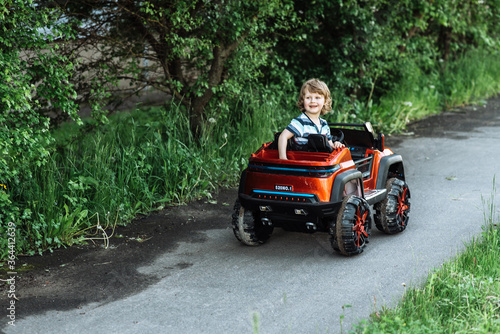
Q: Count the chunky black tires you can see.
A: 3